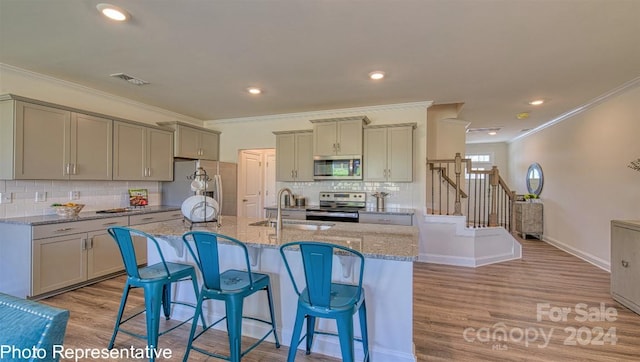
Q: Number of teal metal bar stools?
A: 3